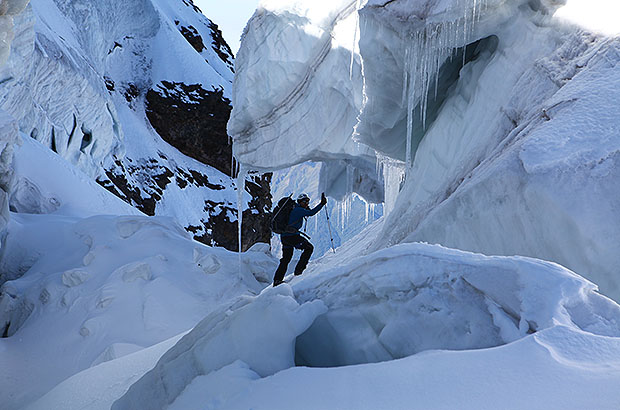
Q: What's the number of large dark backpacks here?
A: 1